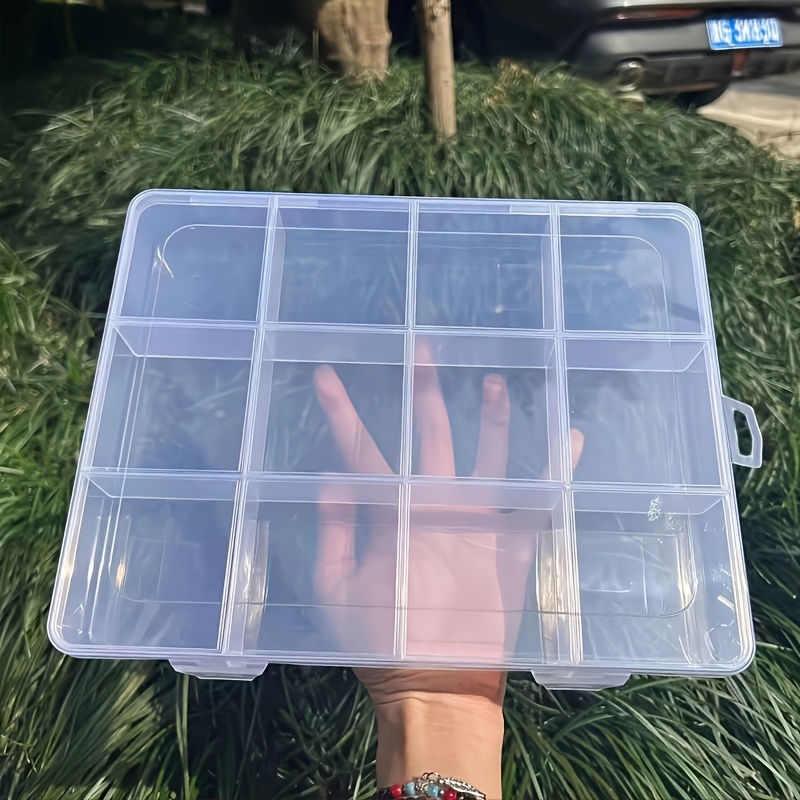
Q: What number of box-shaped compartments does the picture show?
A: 12